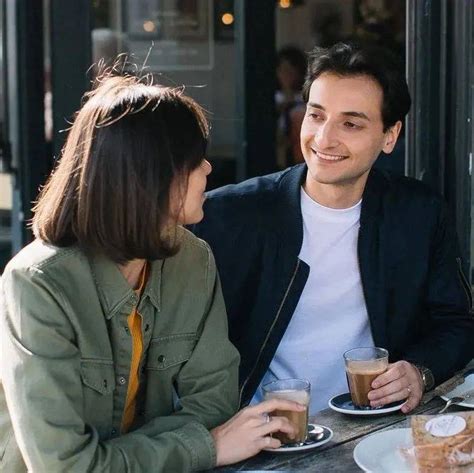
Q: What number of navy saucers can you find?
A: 2